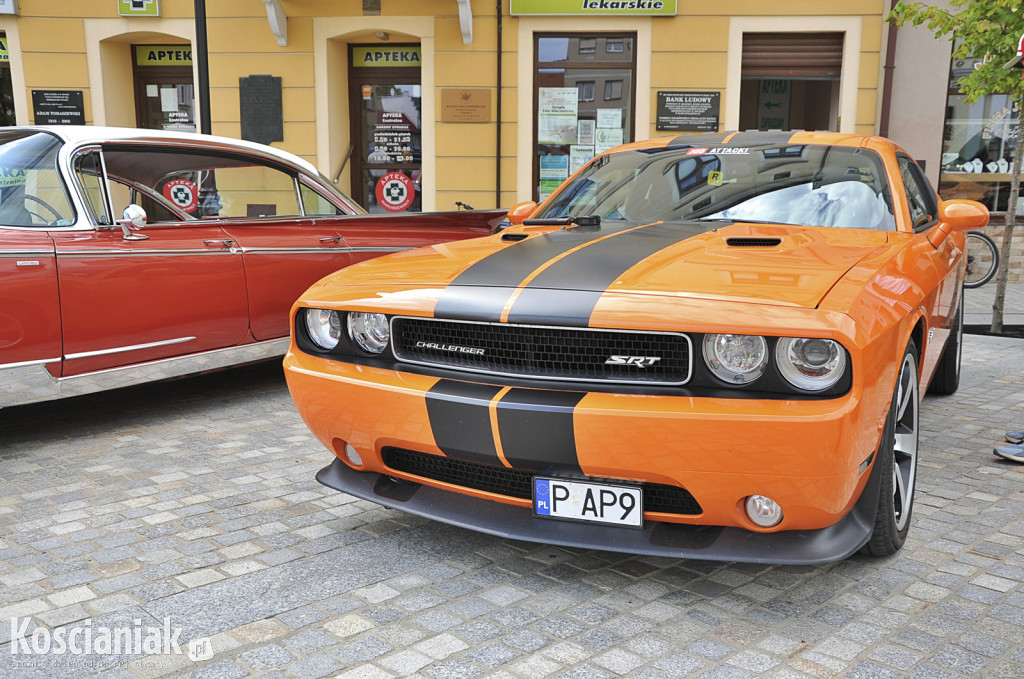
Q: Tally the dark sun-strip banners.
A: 1